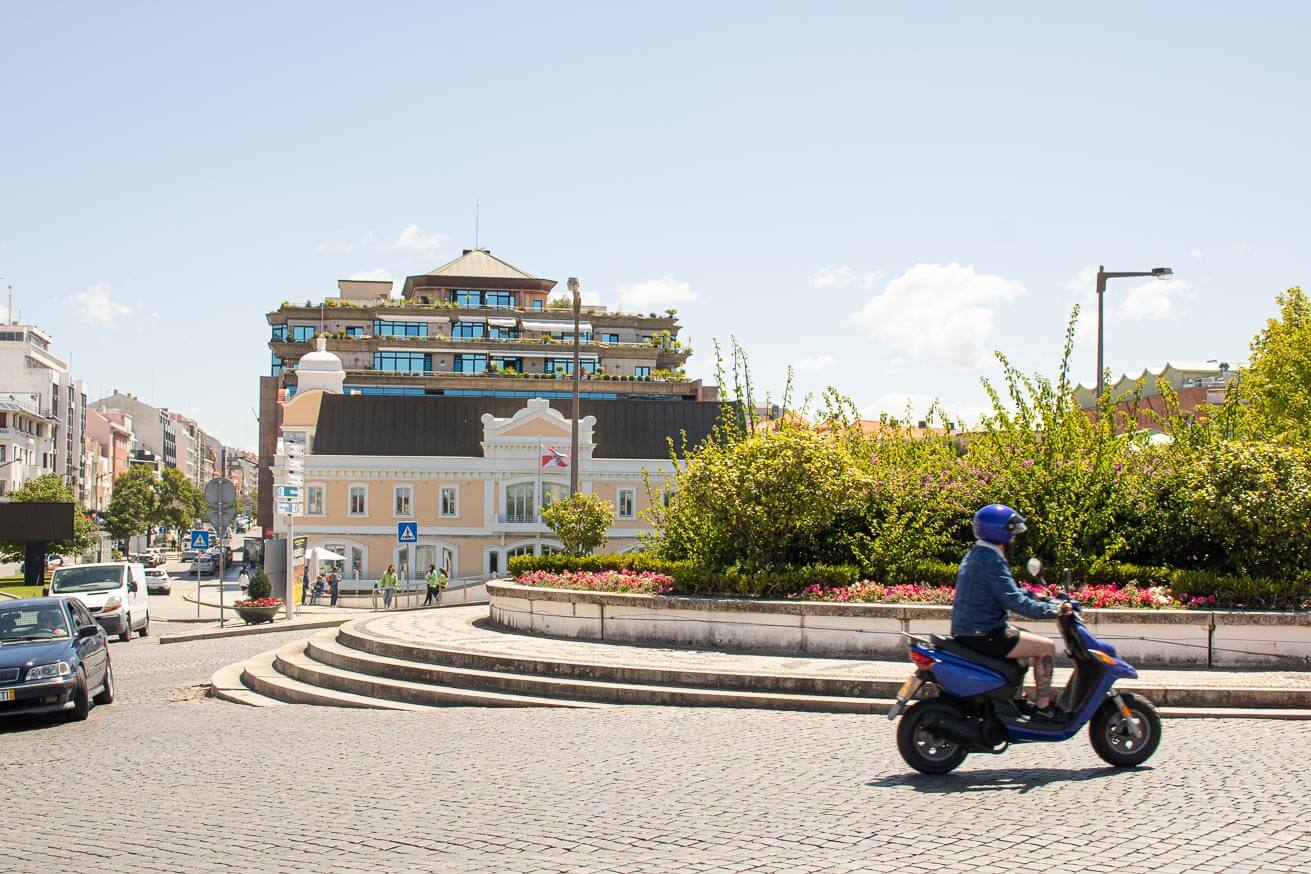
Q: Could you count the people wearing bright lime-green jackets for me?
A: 3